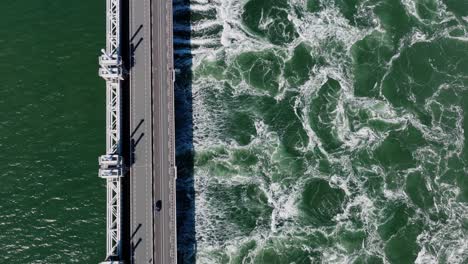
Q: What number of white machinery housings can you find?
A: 2